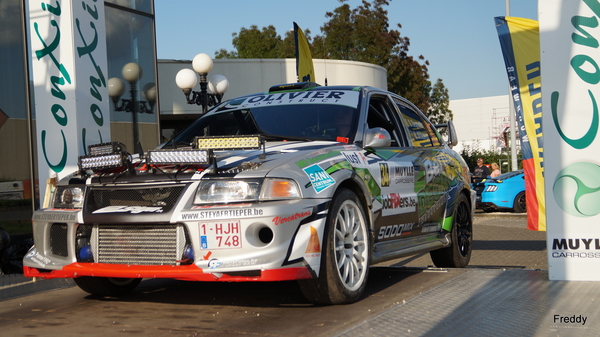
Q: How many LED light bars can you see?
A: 4